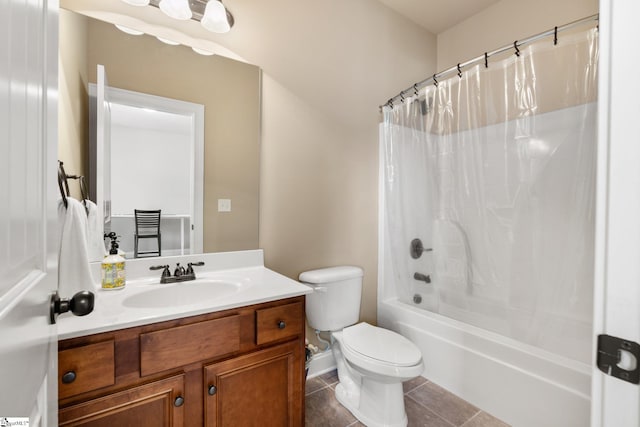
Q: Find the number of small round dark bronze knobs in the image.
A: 4